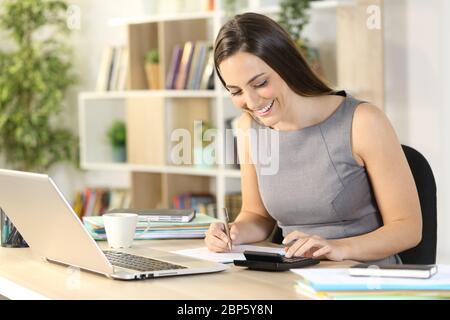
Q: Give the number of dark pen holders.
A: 1